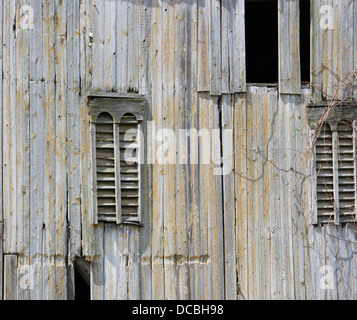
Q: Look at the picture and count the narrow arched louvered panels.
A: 4